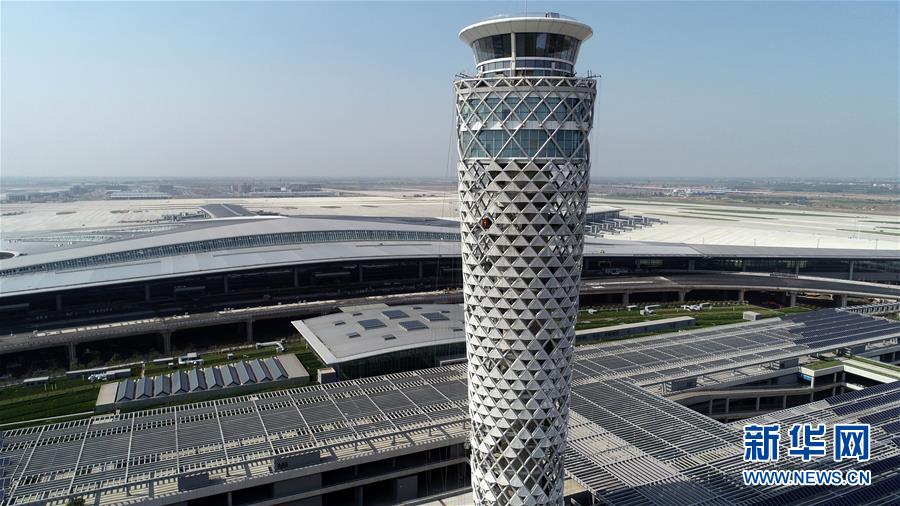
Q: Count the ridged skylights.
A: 10